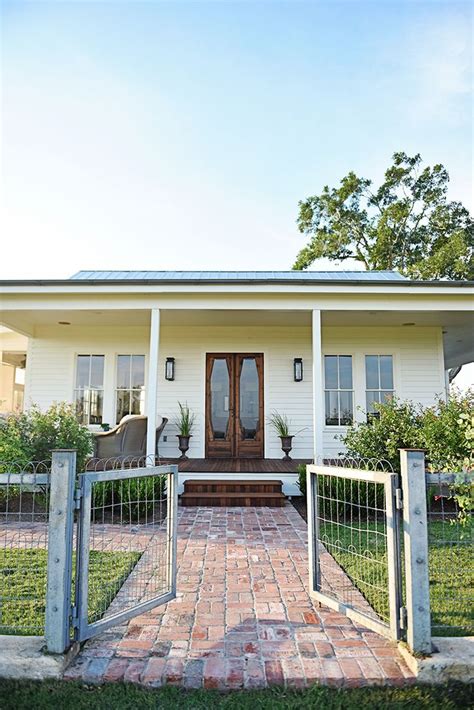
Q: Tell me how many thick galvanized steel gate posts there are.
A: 2